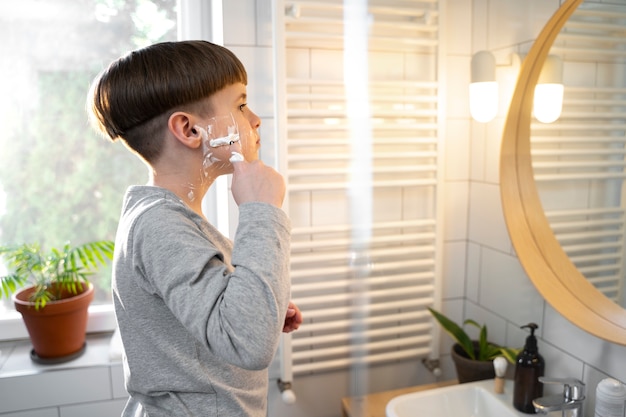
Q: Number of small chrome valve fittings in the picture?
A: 2